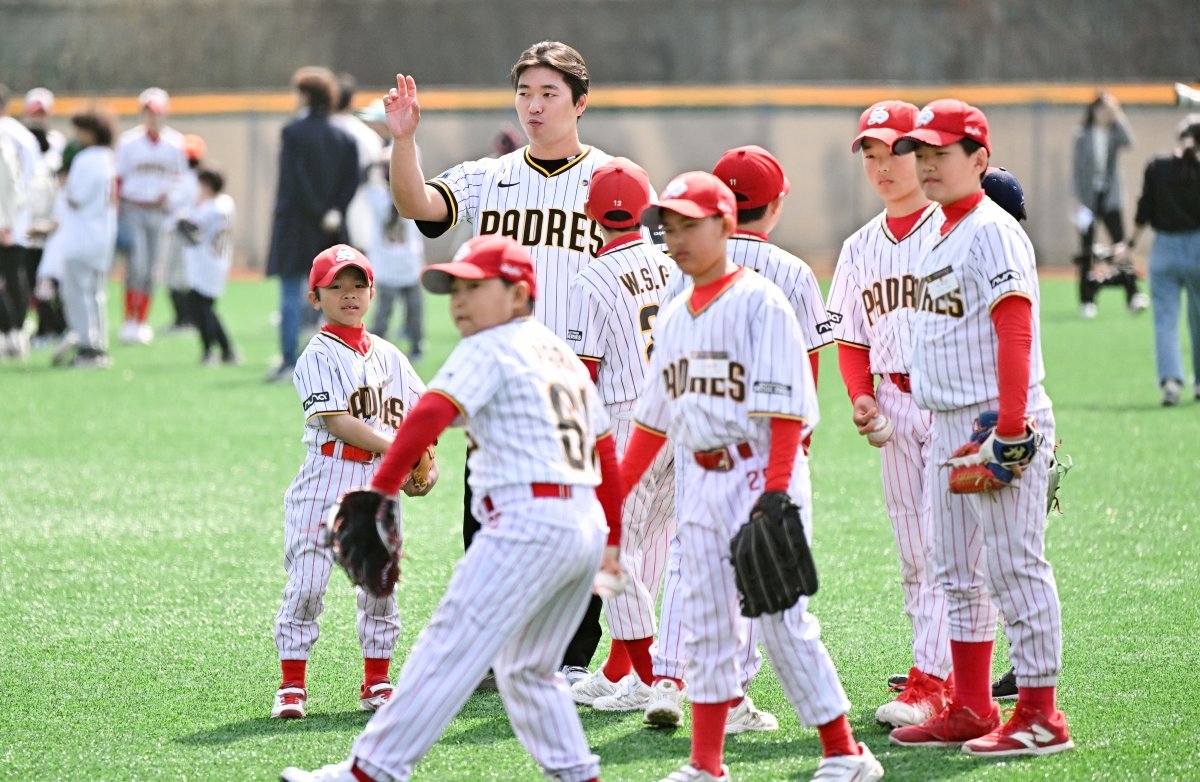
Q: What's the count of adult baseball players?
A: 1